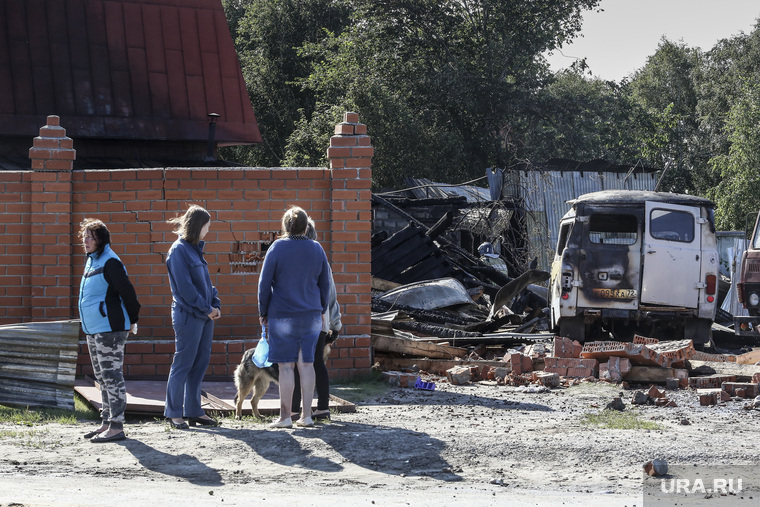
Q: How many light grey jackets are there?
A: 1